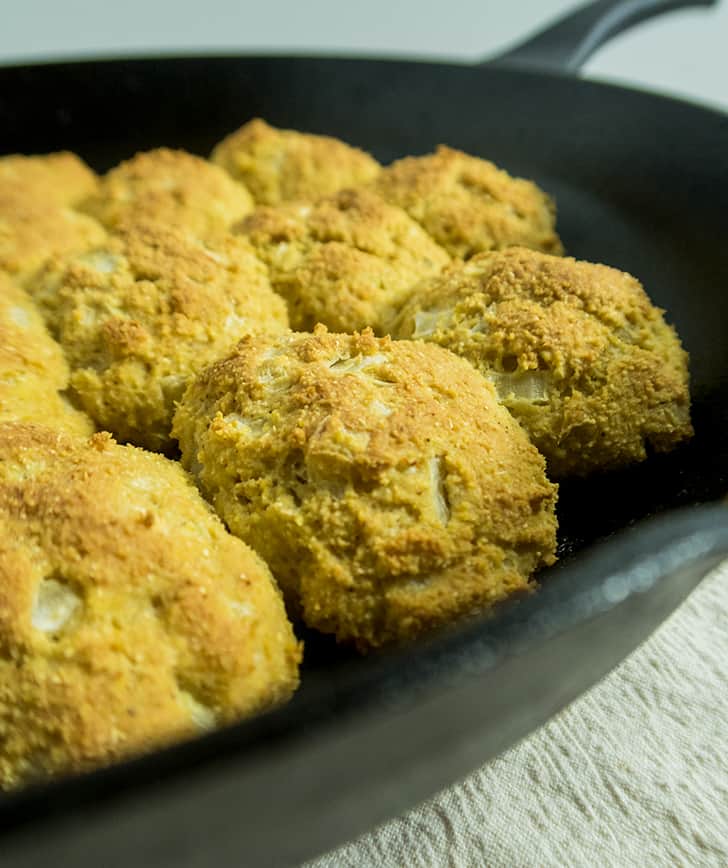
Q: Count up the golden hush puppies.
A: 11